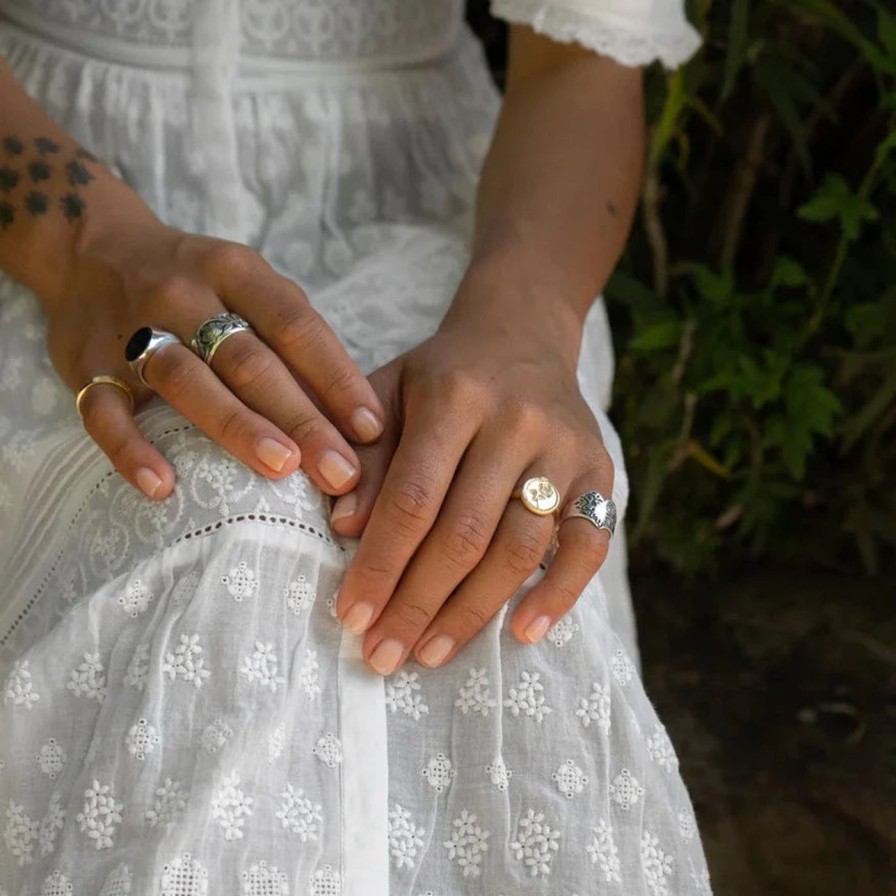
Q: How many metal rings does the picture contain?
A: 5